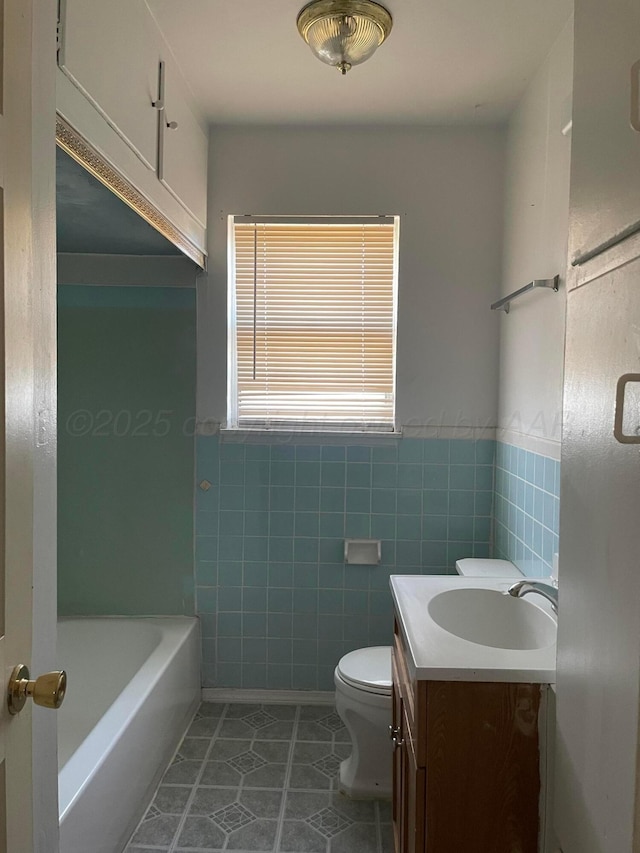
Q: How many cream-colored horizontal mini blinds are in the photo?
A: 1